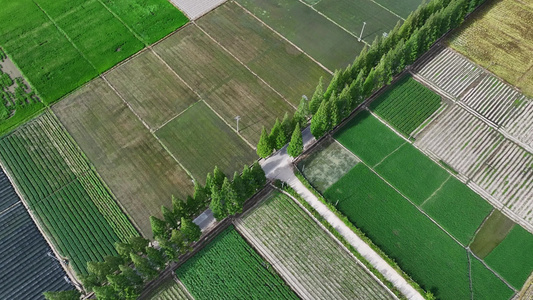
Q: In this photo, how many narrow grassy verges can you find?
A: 2